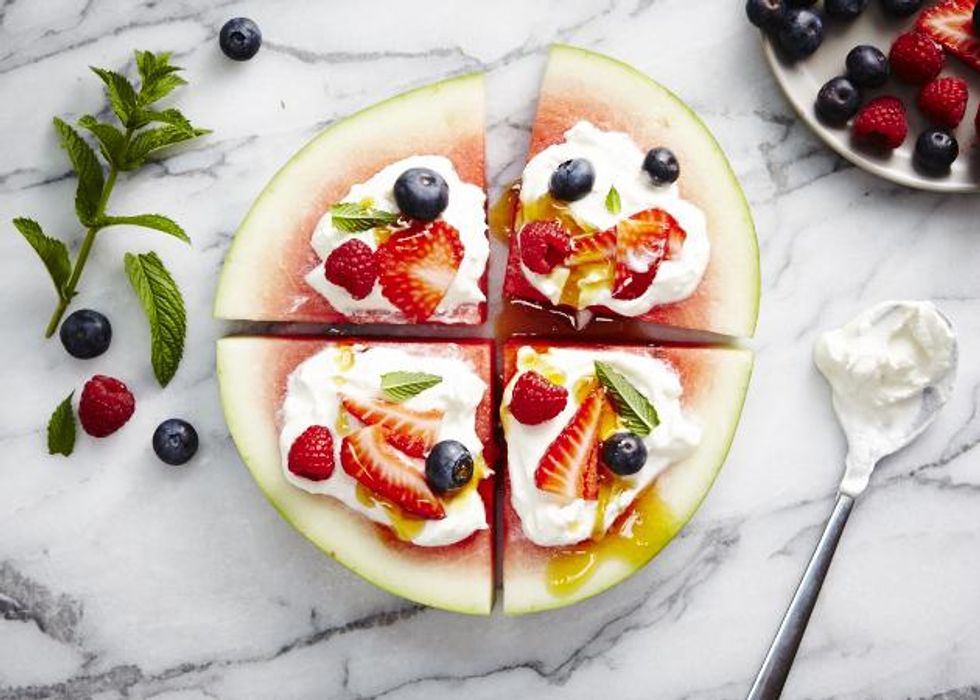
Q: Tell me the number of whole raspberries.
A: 8